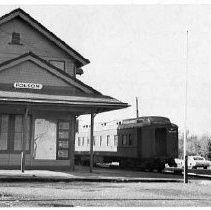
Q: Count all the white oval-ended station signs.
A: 1